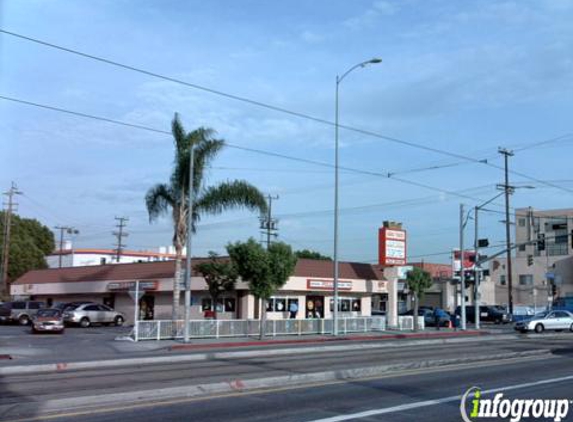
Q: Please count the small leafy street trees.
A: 3